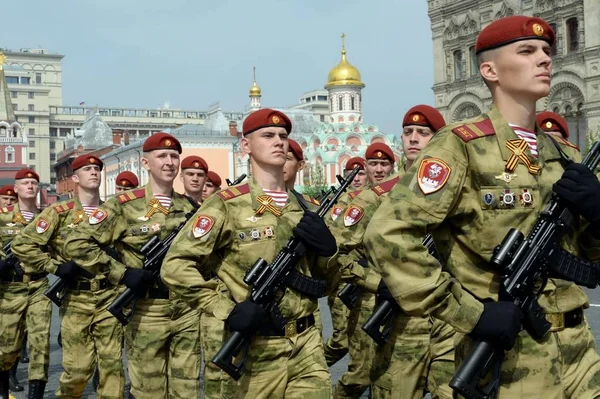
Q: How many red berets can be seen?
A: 14